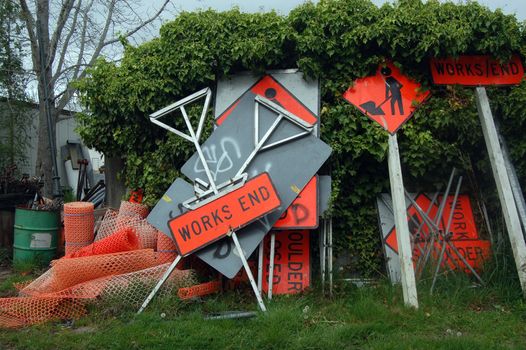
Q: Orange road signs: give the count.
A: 9